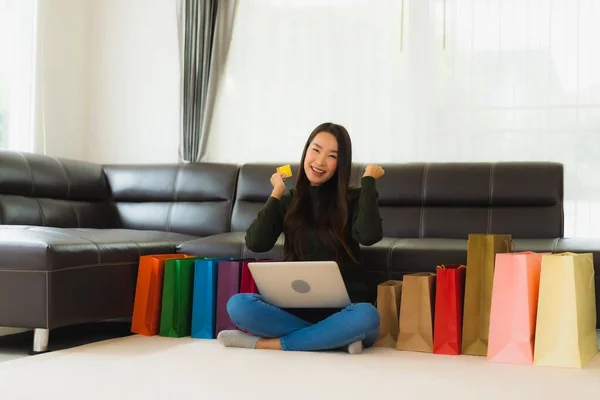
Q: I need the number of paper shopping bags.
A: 11